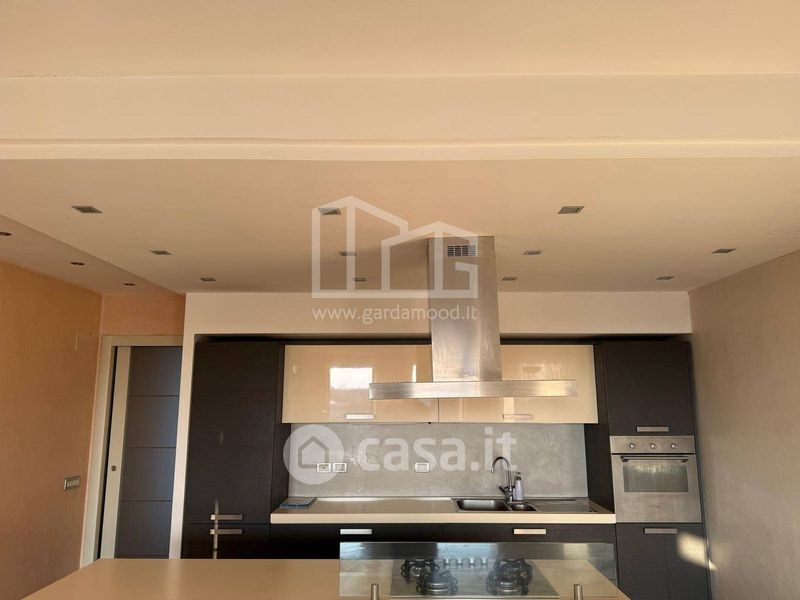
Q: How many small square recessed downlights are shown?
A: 11